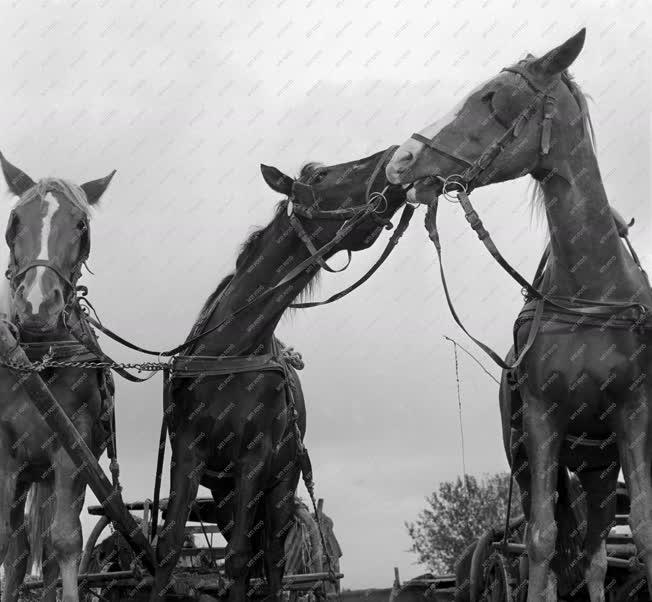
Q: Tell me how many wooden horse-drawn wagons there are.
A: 2